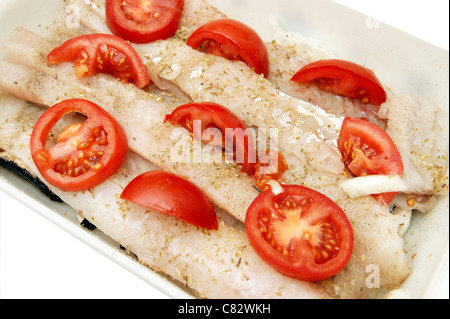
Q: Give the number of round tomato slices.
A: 3